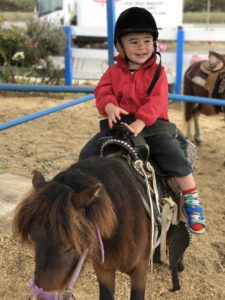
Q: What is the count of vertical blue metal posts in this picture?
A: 3